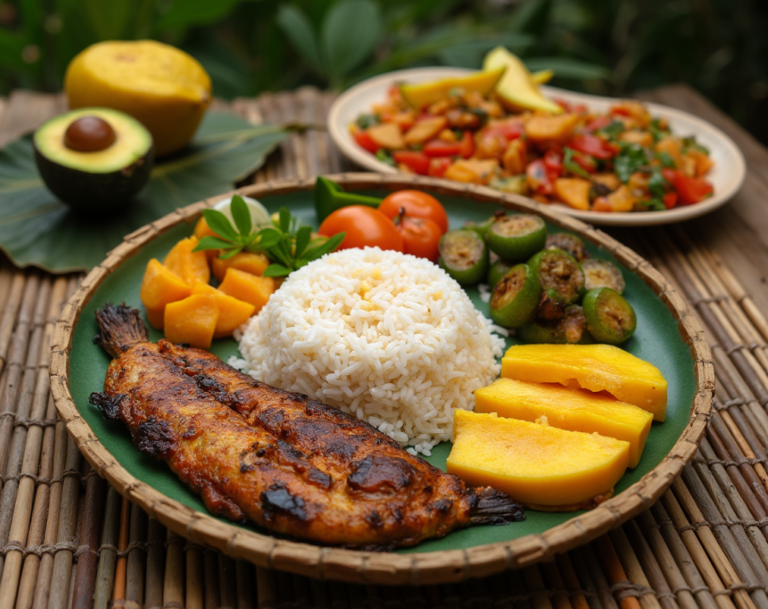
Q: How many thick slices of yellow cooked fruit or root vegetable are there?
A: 3